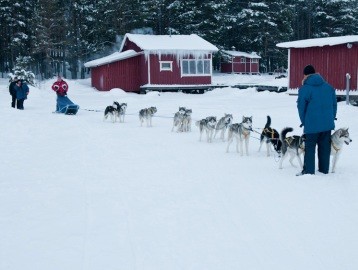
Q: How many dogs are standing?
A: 11